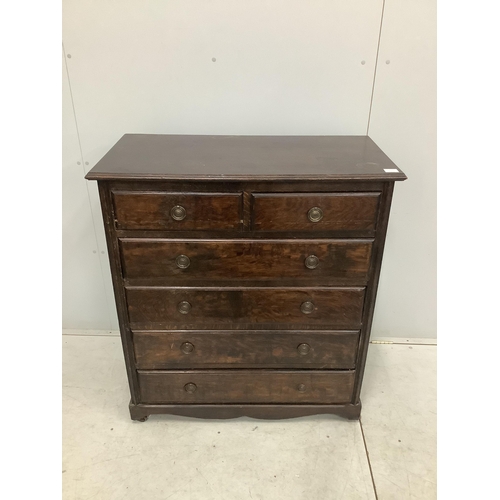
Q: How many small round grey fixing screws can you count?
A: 8